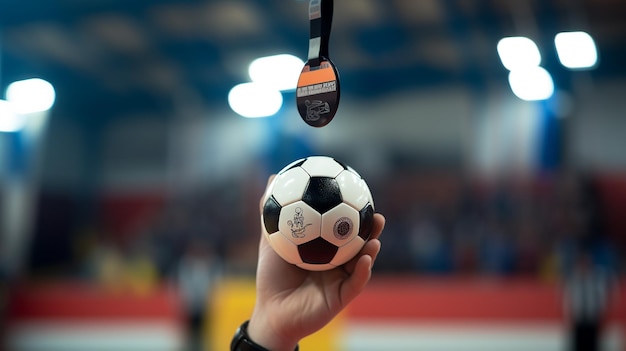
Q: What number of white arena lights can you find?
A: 7